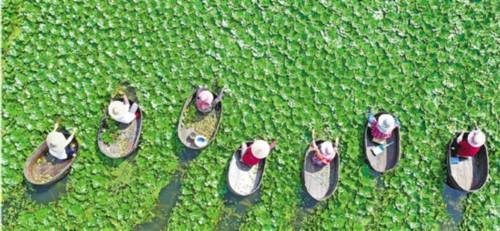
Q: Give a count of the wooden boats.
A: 7